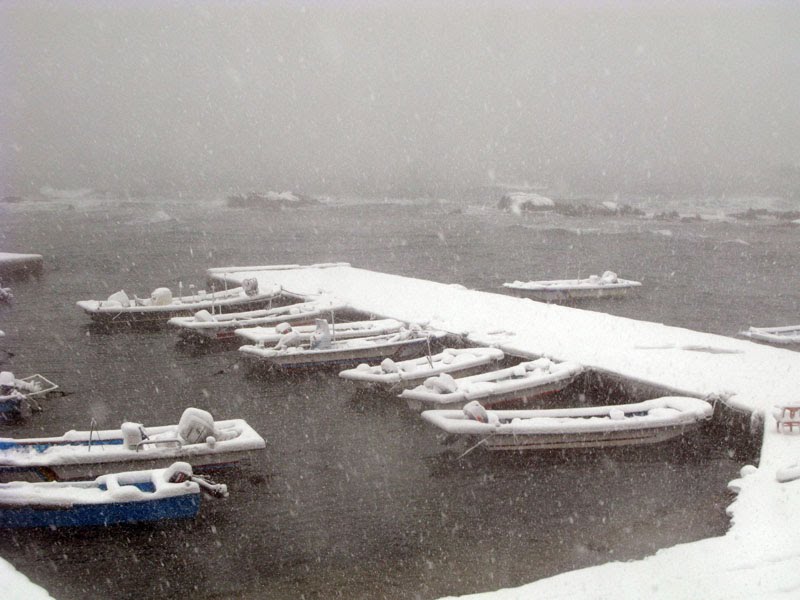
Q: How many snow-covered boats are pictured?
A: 12